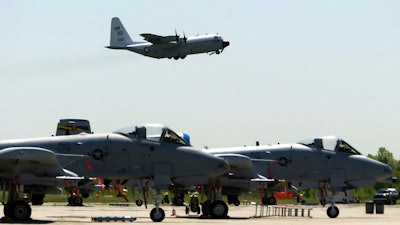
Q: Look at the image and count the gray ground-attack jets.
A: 2